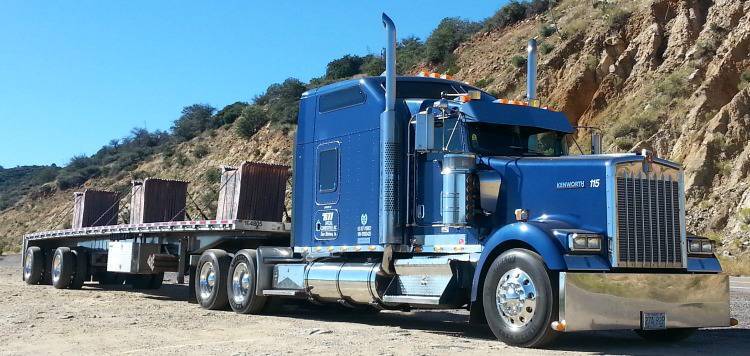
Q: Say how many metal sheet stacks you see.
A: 3